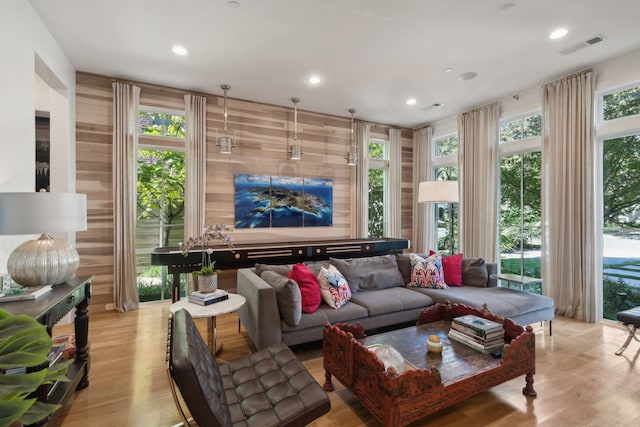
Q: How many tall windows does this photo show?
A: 5